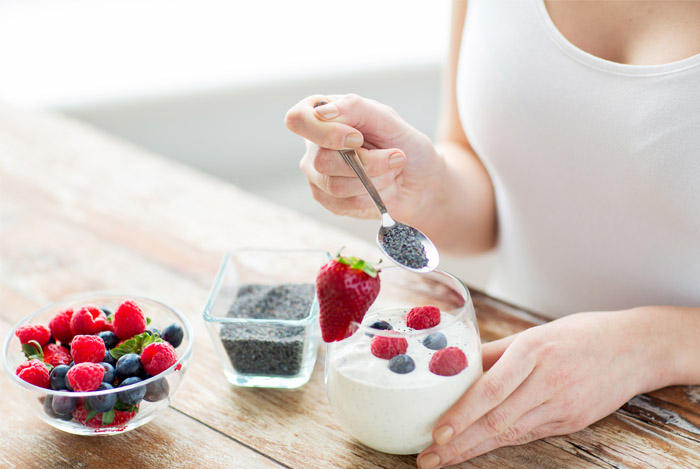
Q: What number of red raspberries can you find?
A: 11